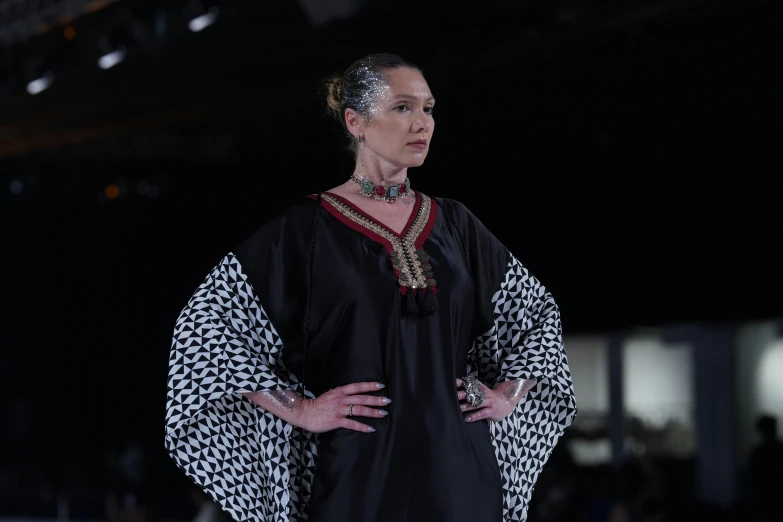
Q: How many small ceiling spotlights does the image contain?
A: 3